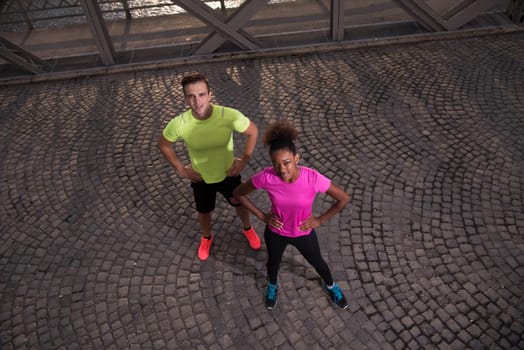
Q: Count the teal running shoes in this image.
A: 2